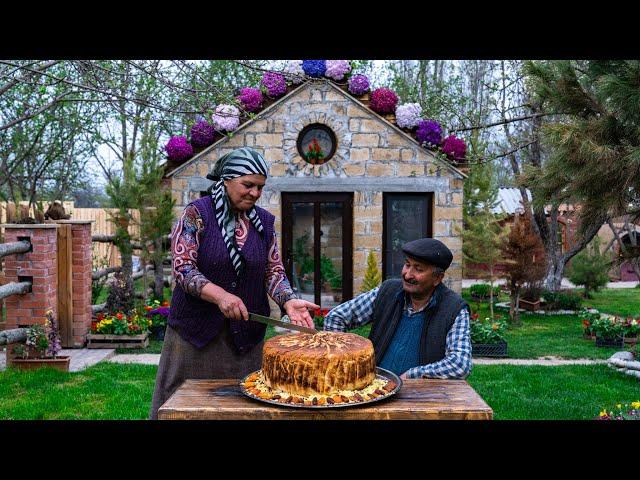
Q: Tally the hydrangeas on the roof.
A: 13